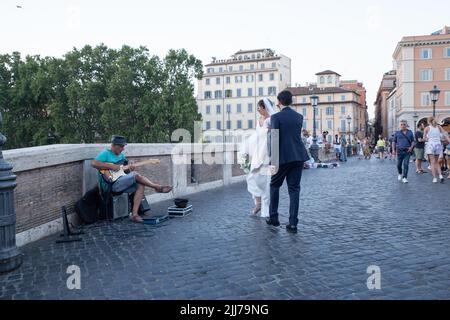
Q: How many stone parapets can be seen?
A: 1